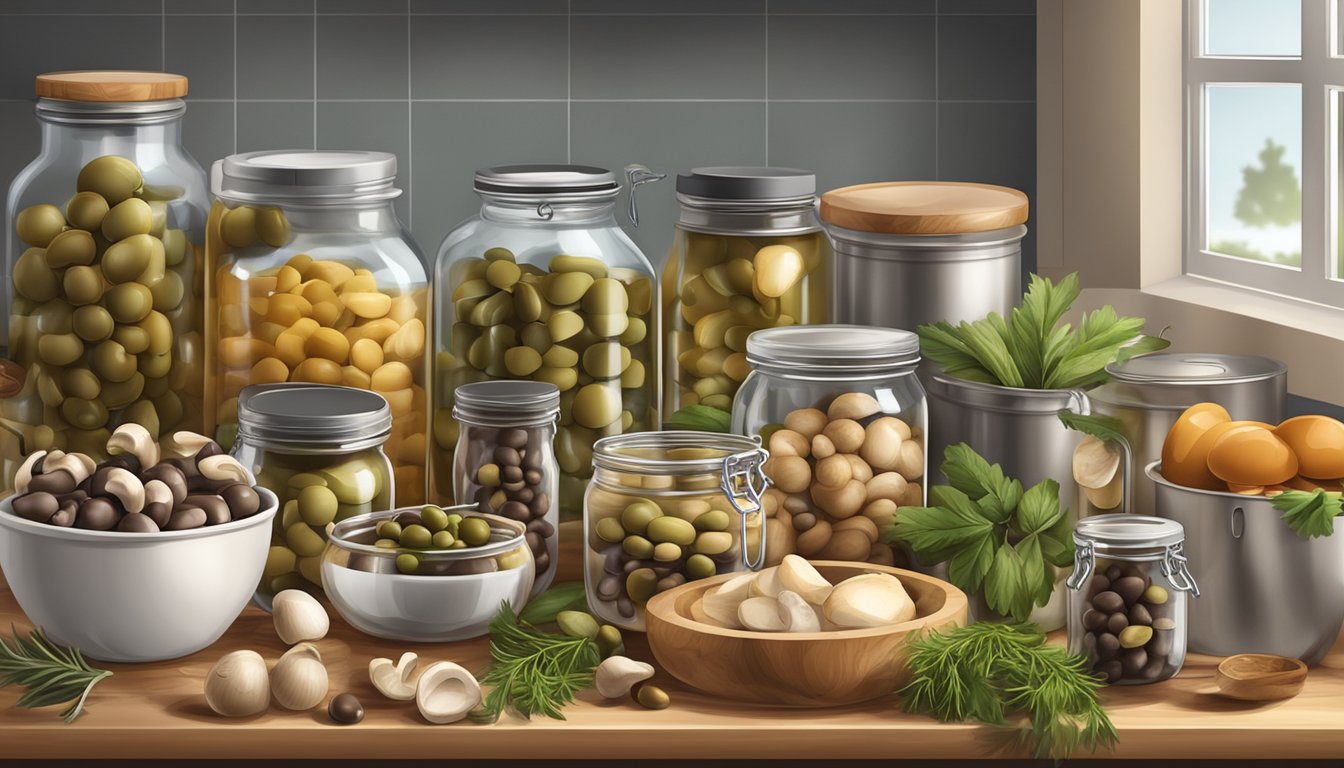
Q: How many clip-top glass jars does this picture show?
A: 3